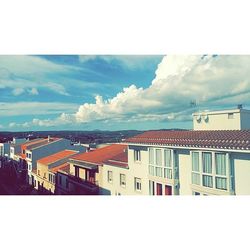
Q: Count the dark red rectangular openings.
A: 2